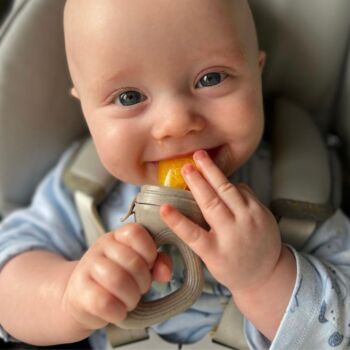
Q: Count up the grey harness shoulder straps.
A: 2